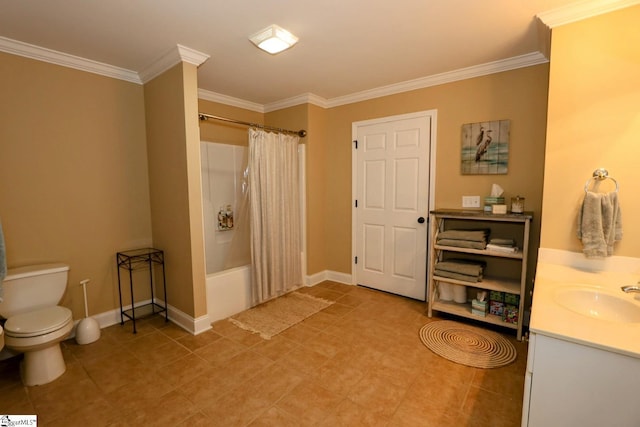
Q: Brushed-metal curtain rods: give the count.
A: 1